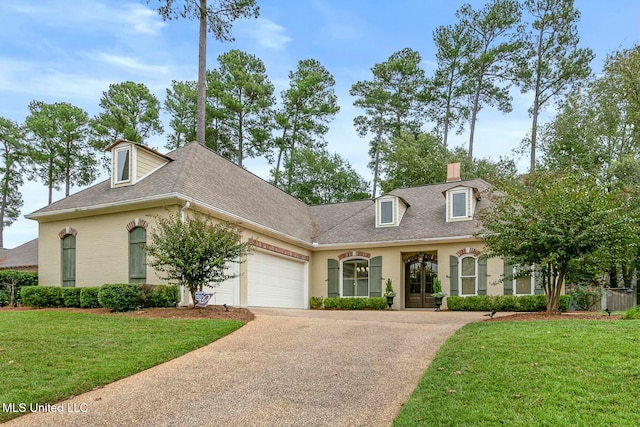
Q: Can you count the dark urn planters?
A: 2